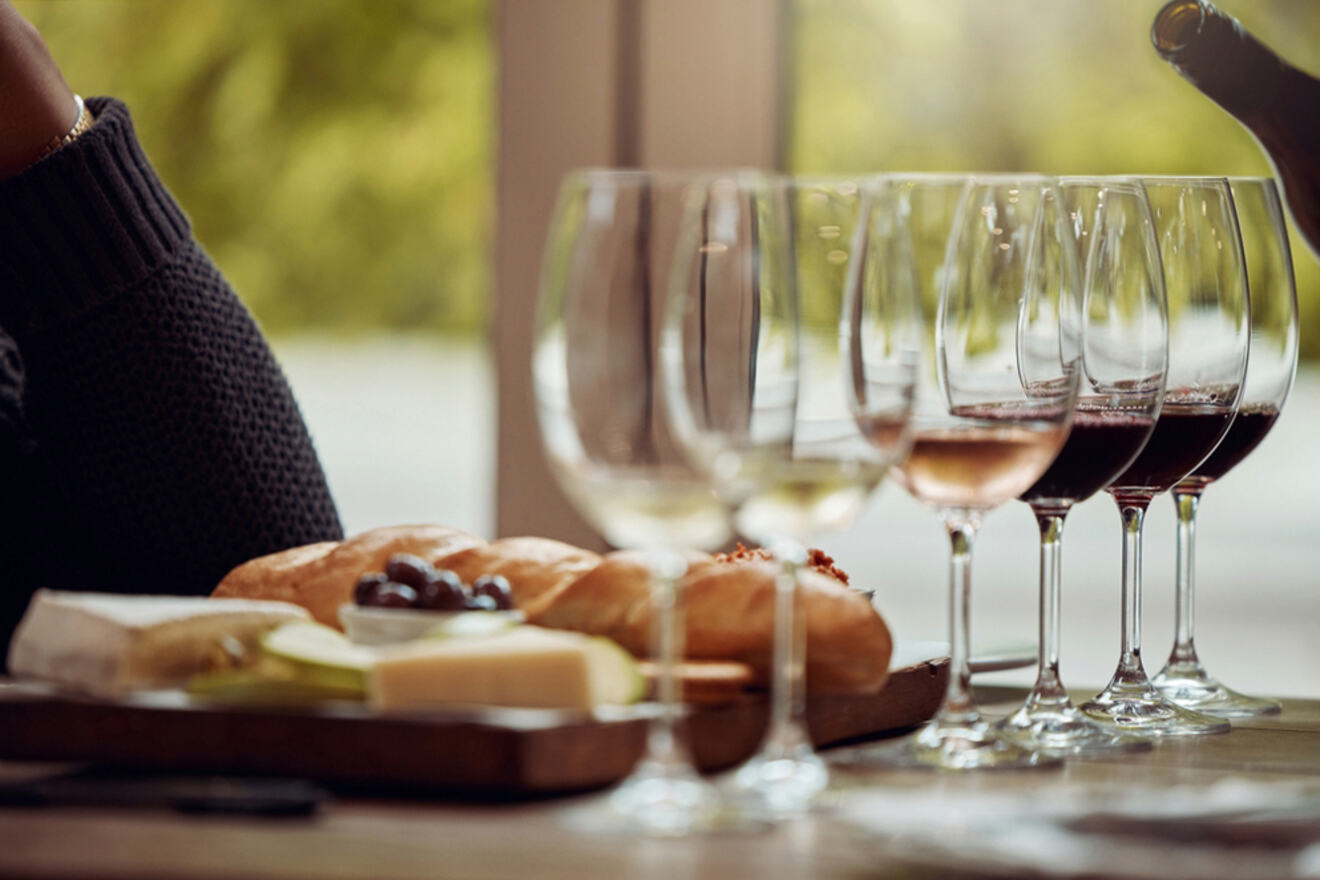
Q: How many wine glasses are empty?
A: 0